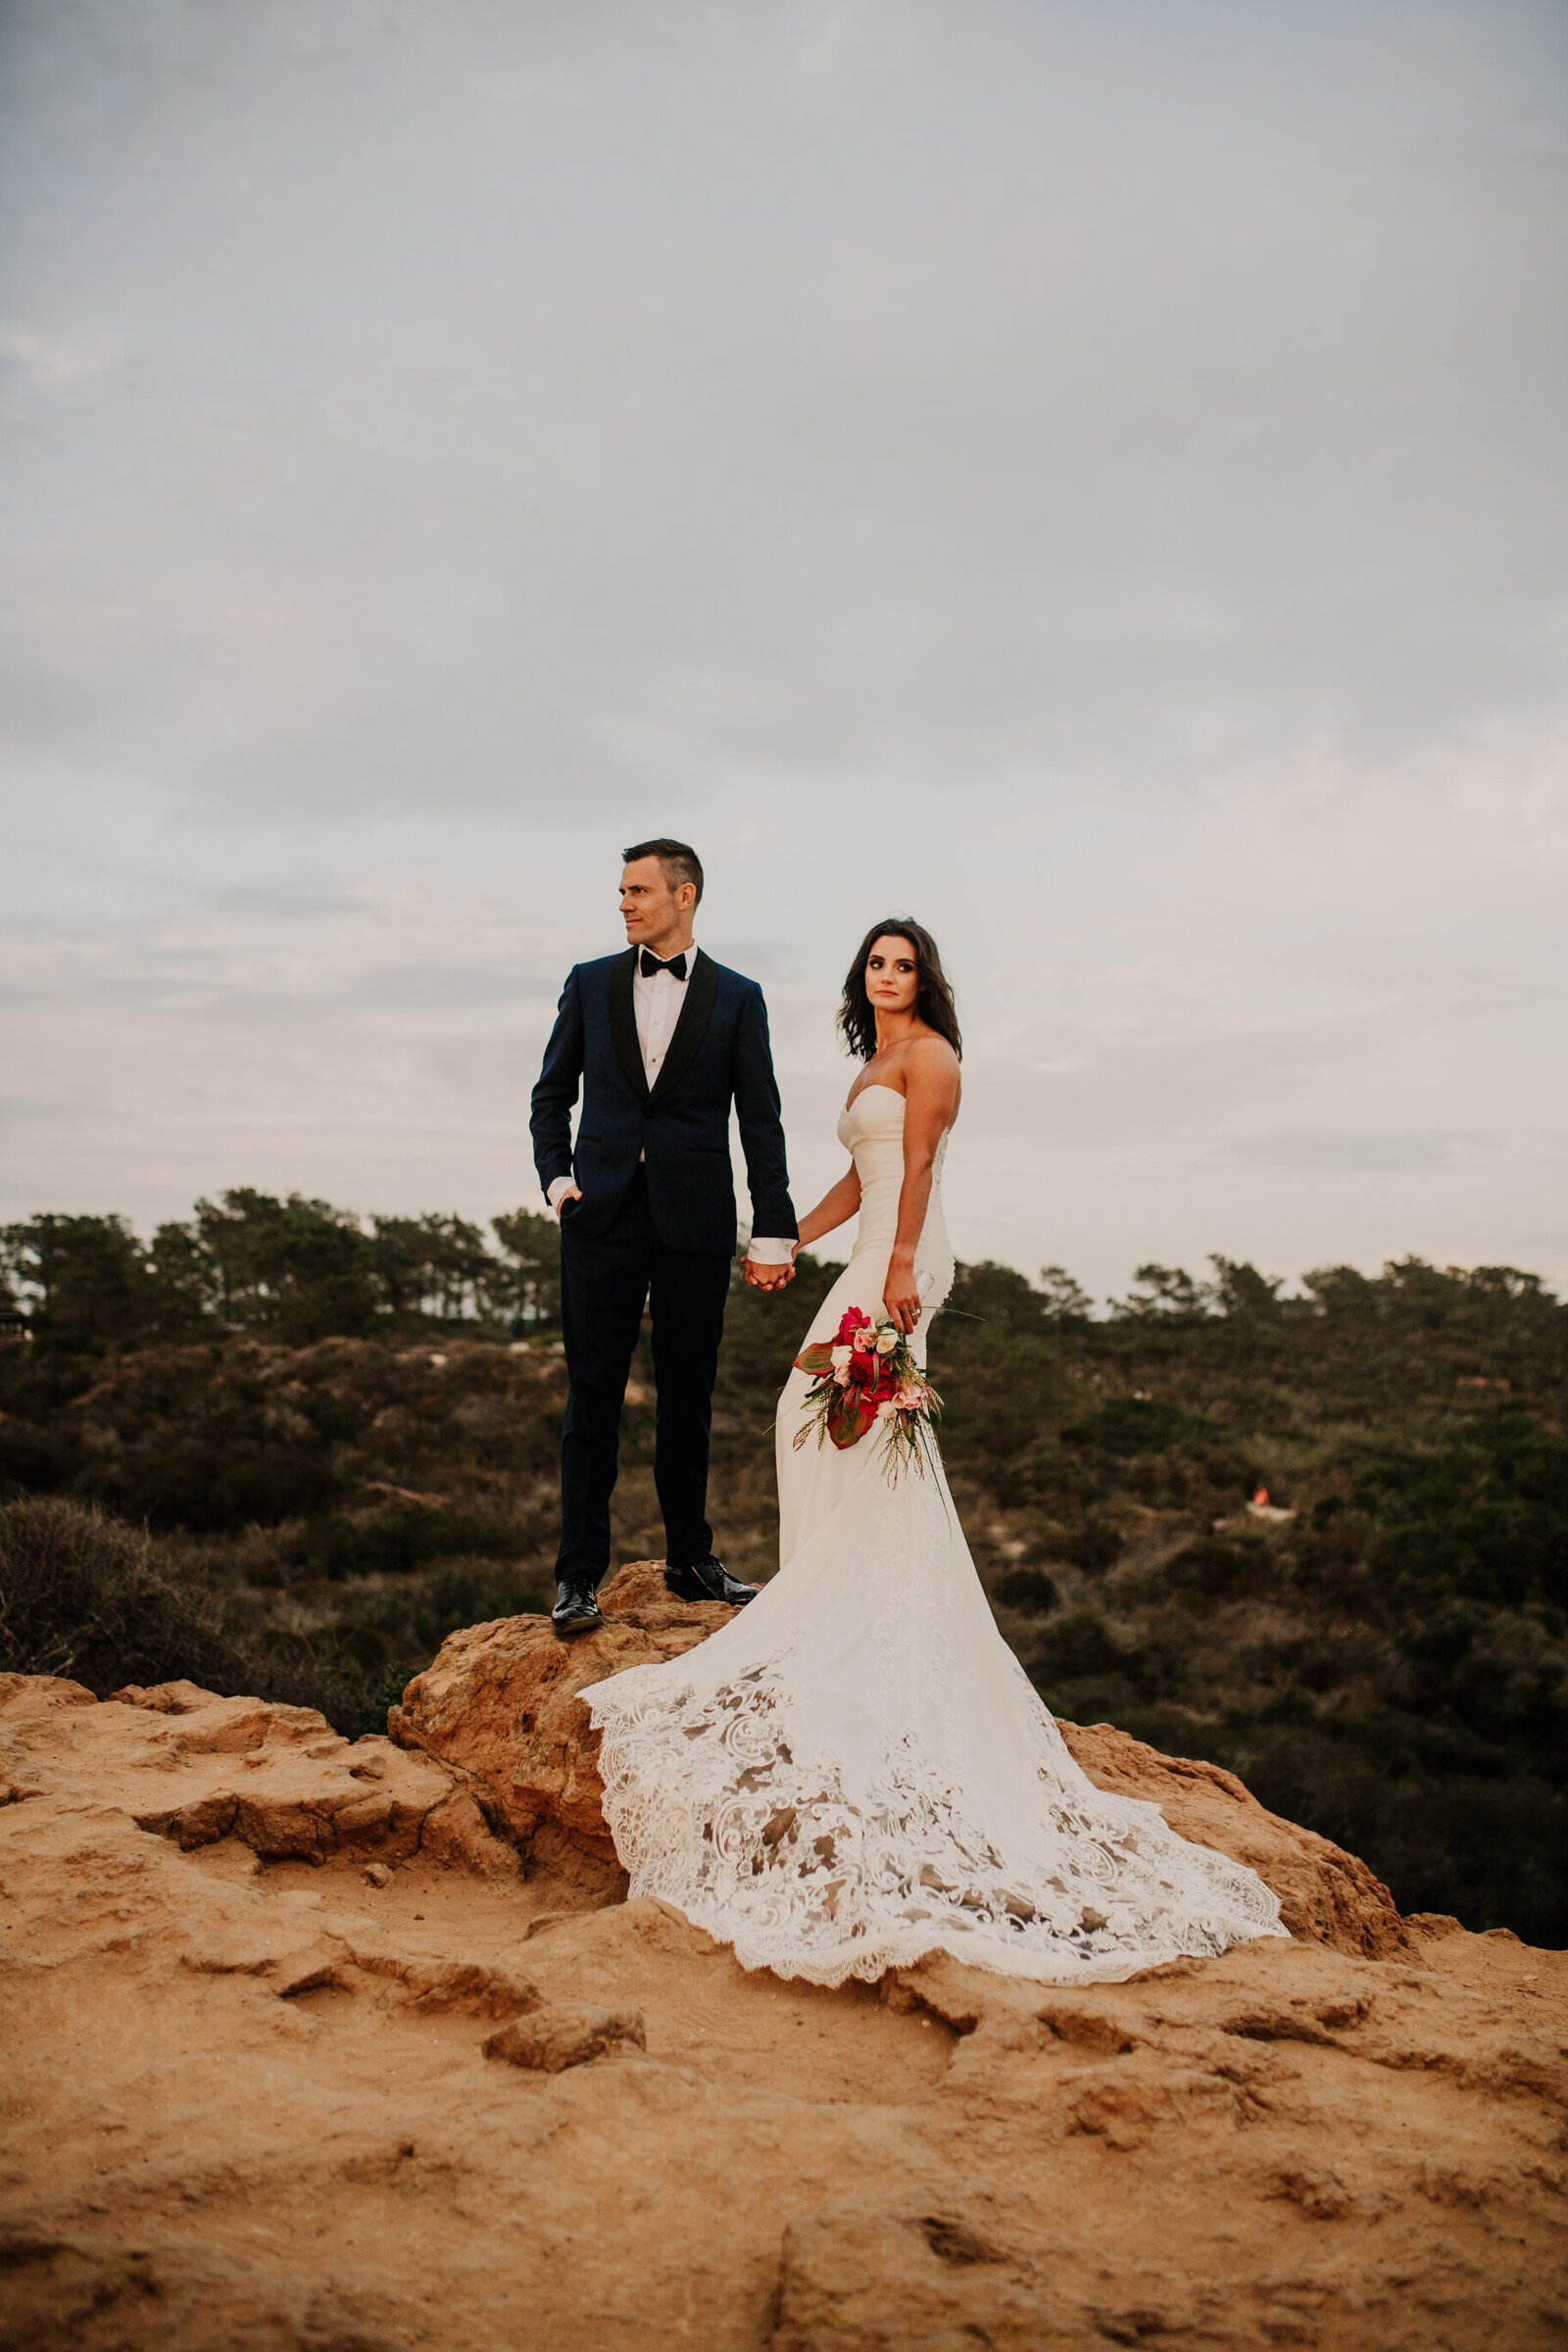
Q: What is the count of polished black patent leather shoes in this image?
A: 2